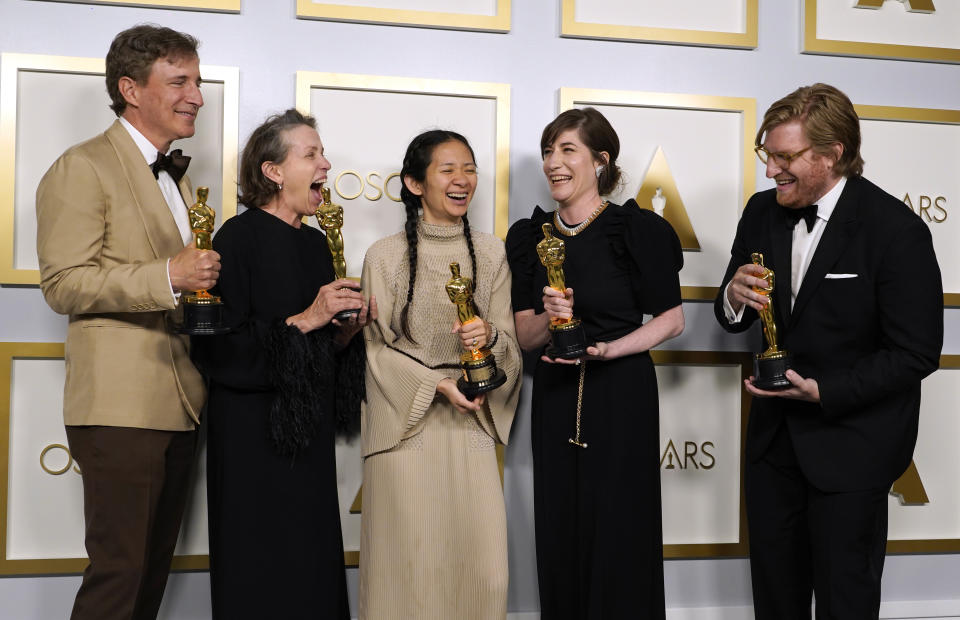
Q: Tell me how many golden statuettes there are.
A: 5